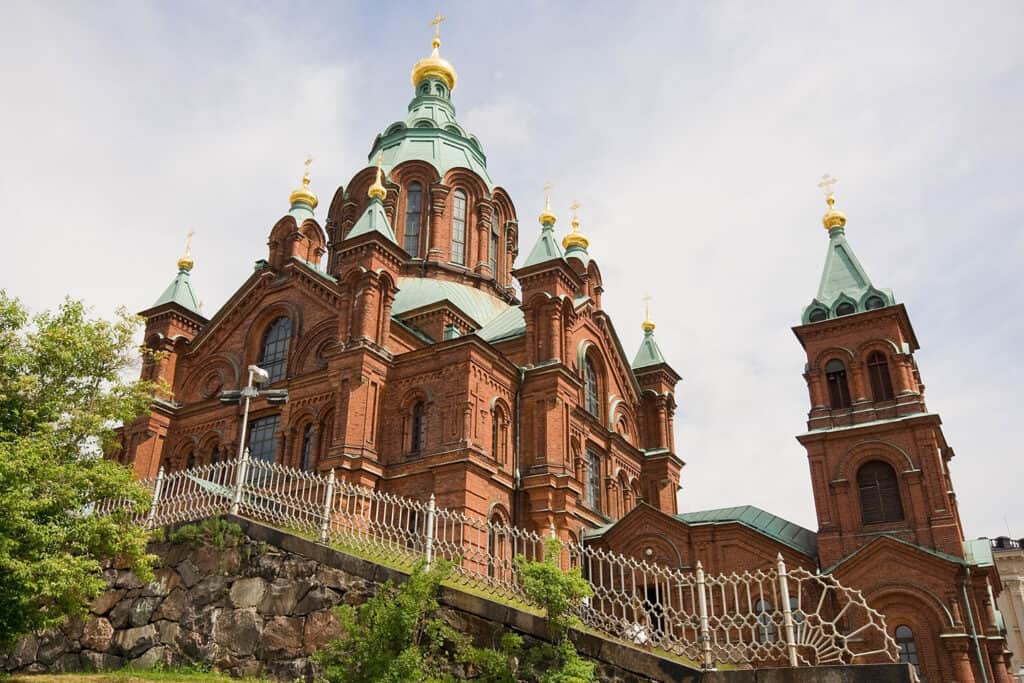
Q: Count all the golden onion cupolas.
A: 8